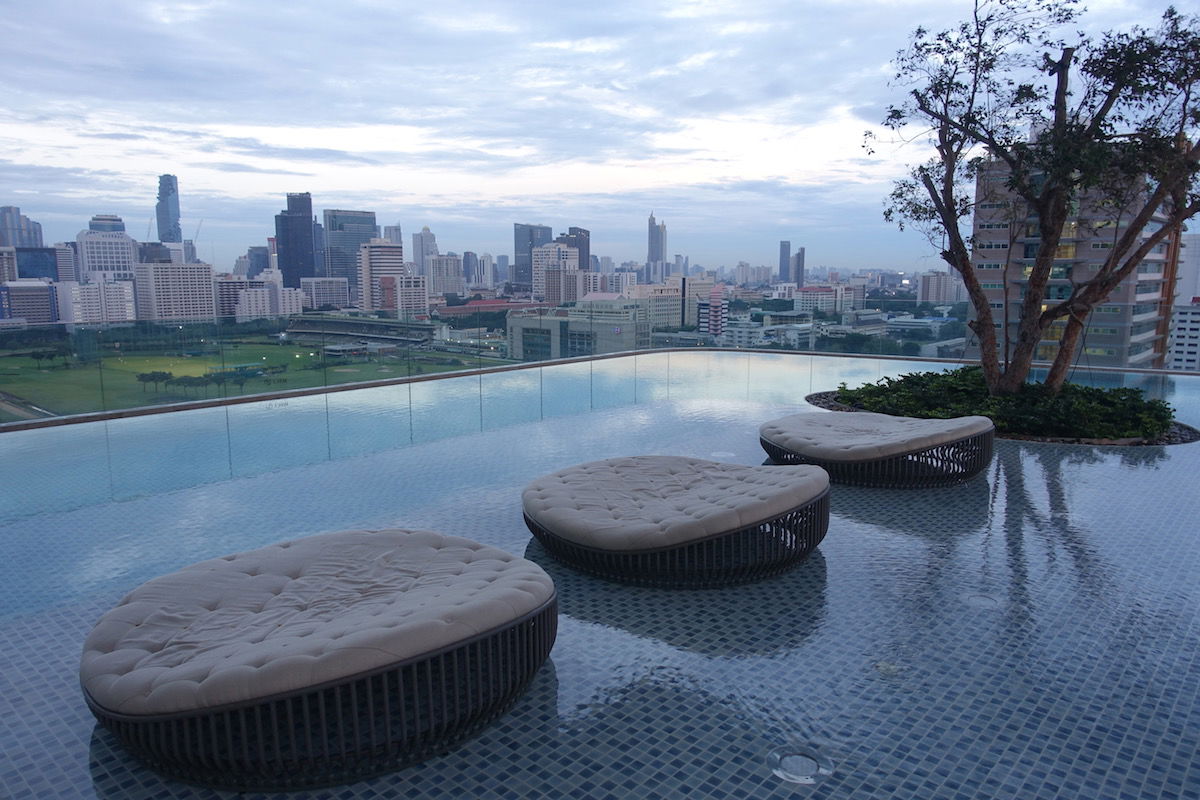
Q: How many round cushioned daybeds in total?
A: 3